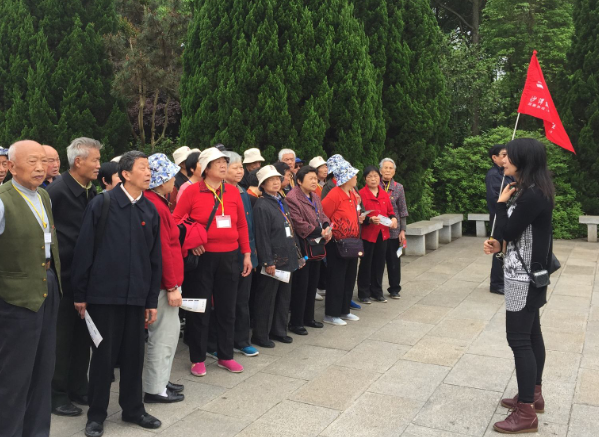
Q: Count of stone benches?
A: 4